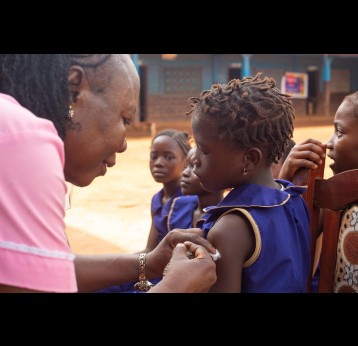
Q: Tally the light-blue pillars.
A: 3